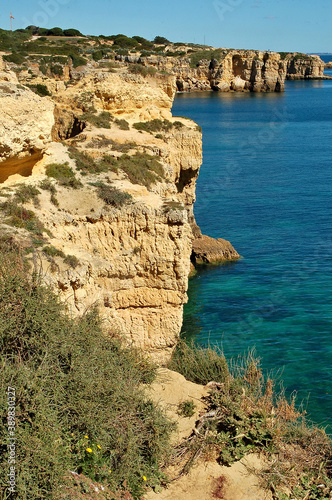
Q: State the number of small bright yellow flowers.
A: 5